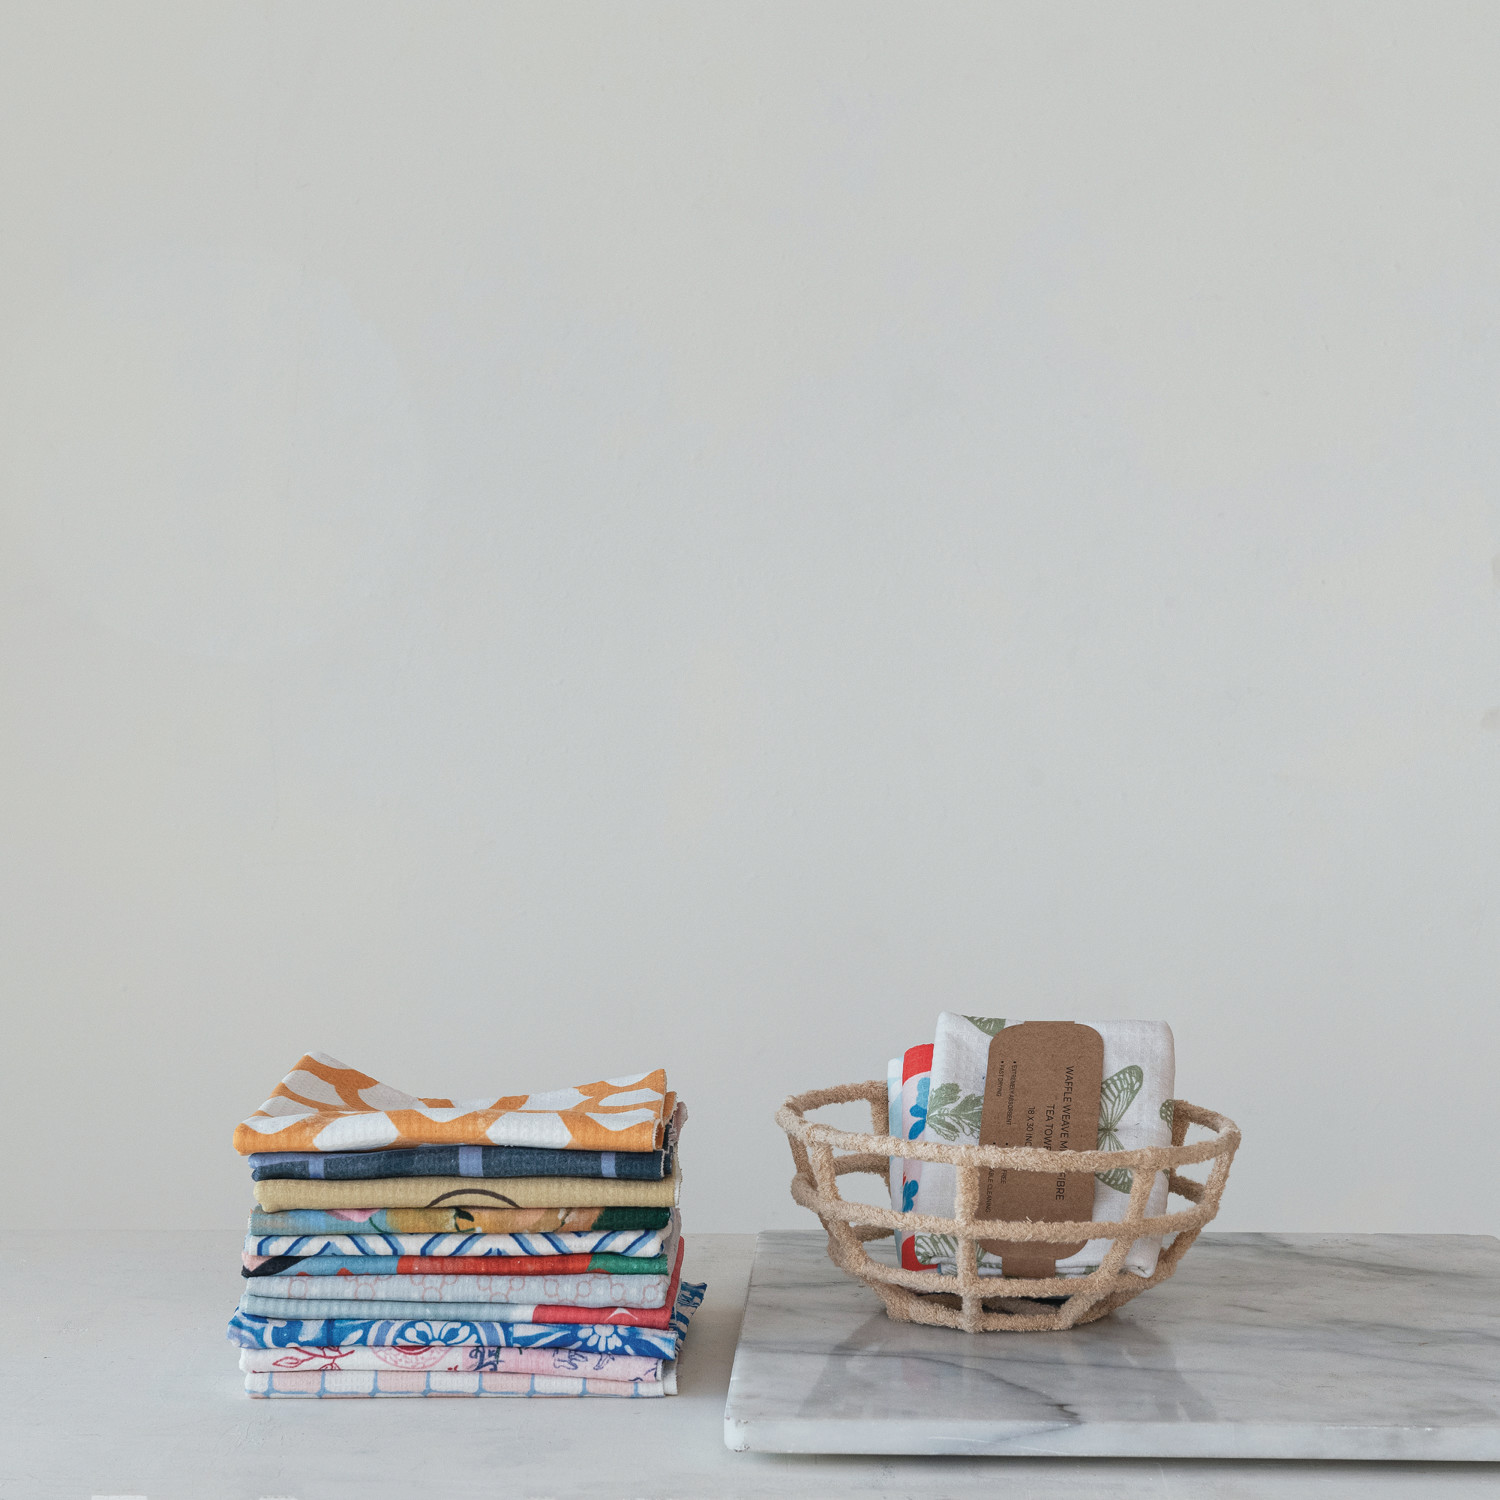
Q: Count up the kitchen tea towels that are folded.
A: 14